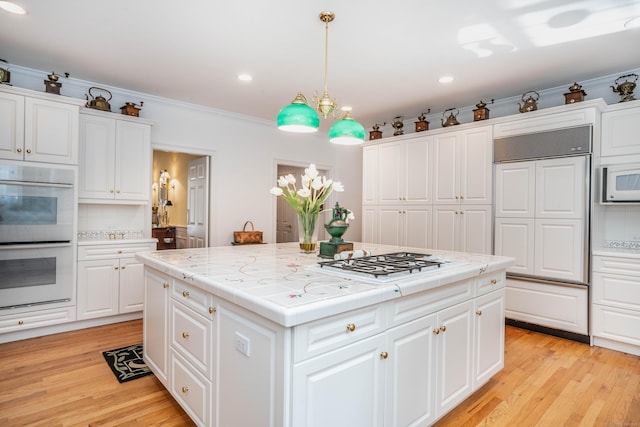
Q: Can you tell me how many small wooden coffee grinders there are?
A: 6